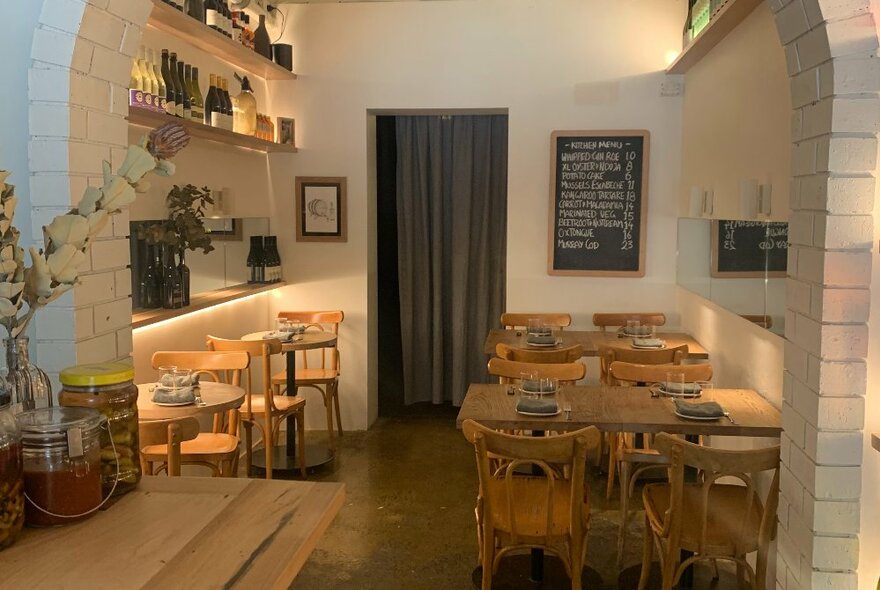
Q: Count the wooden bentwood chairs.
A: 12